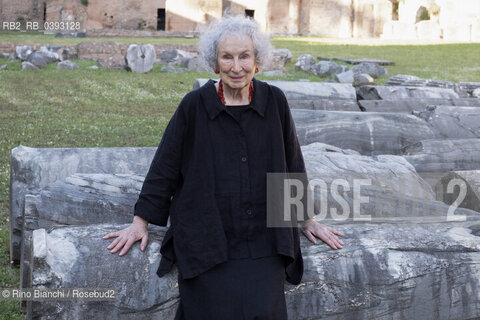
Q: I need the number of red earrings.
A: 2